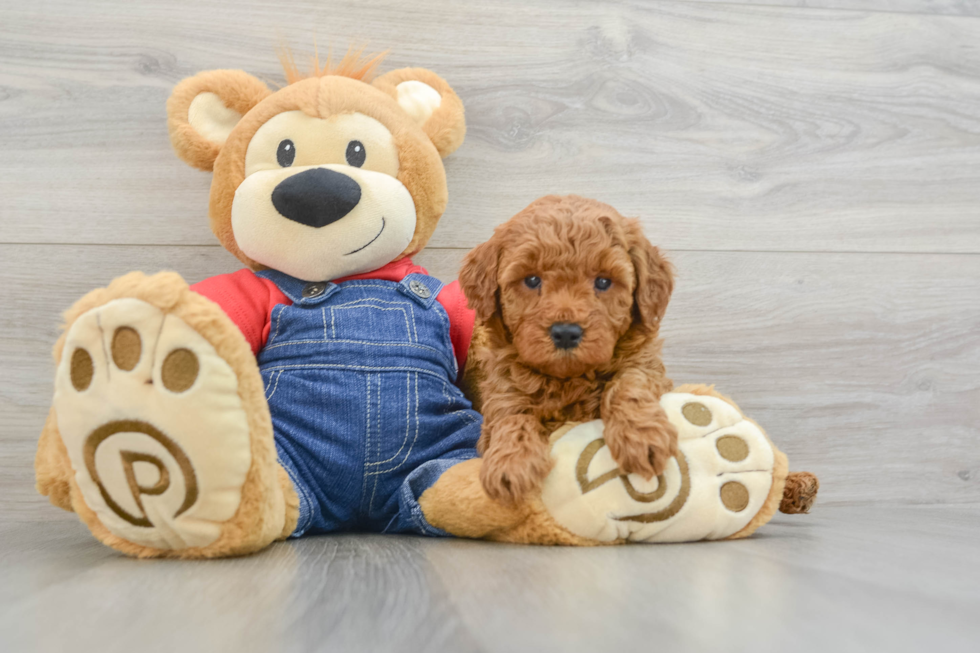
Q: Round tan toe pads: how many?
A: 6